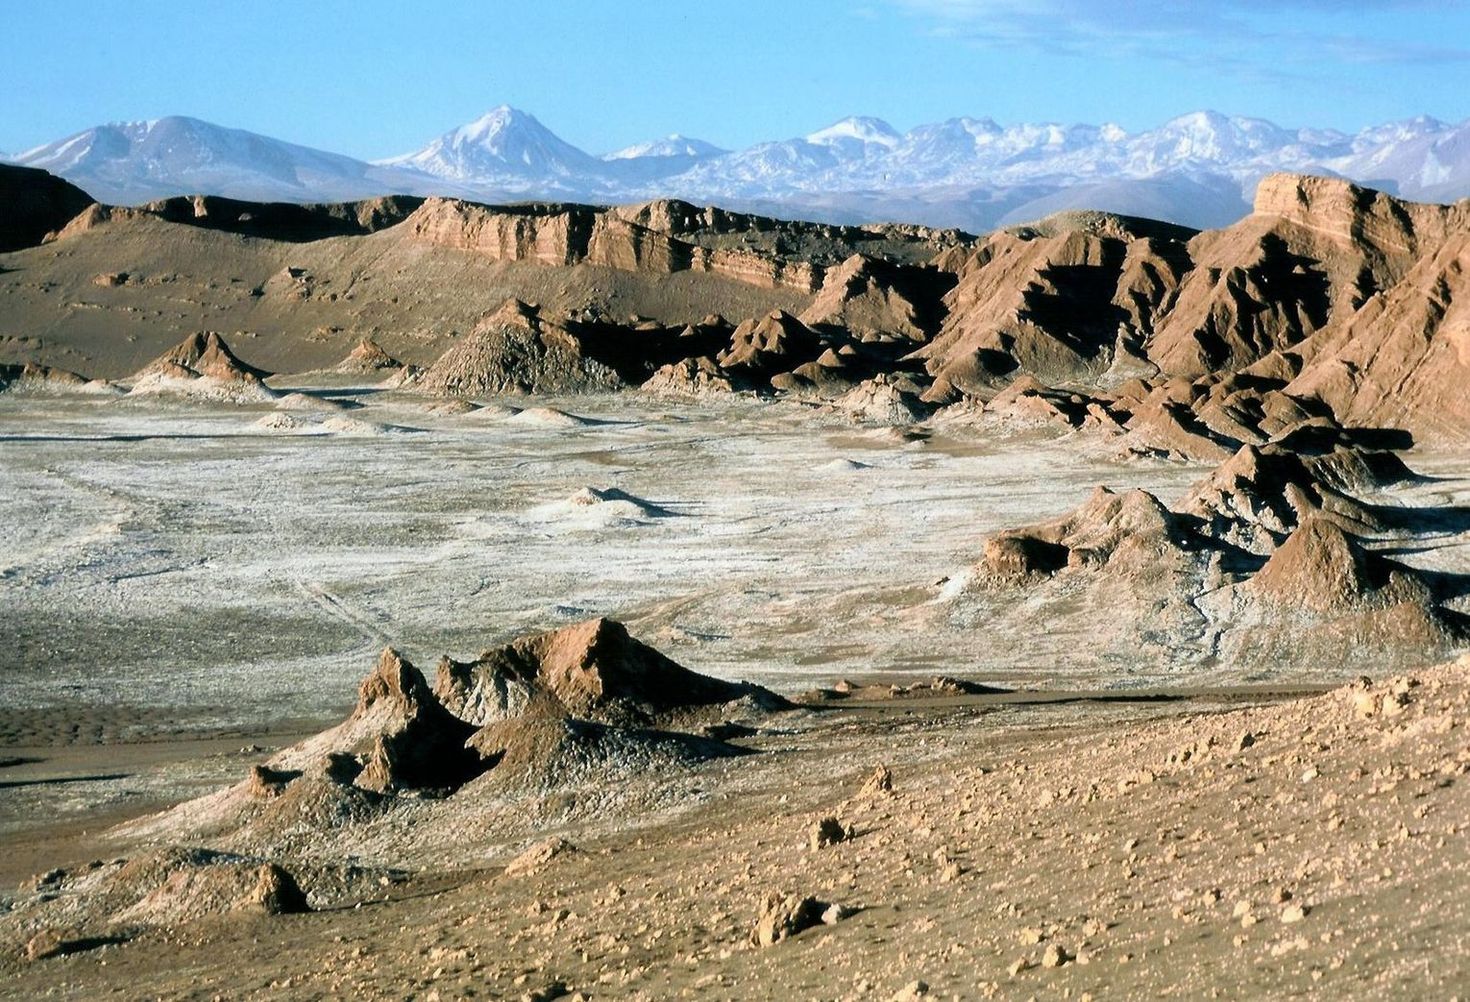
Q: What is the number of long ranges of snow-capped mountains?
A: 1